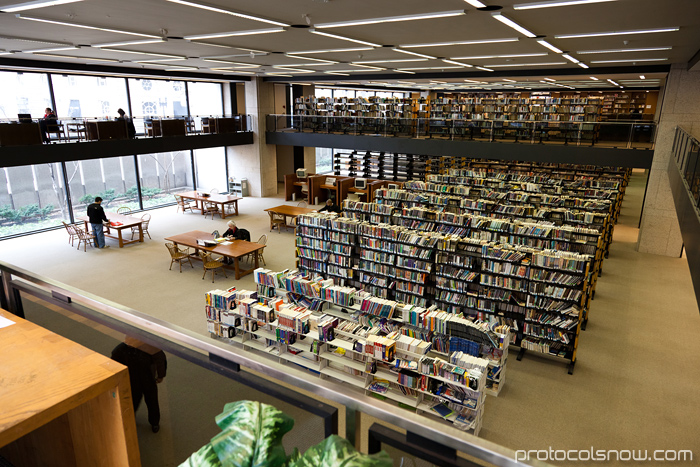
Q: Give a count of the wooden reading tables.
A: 4